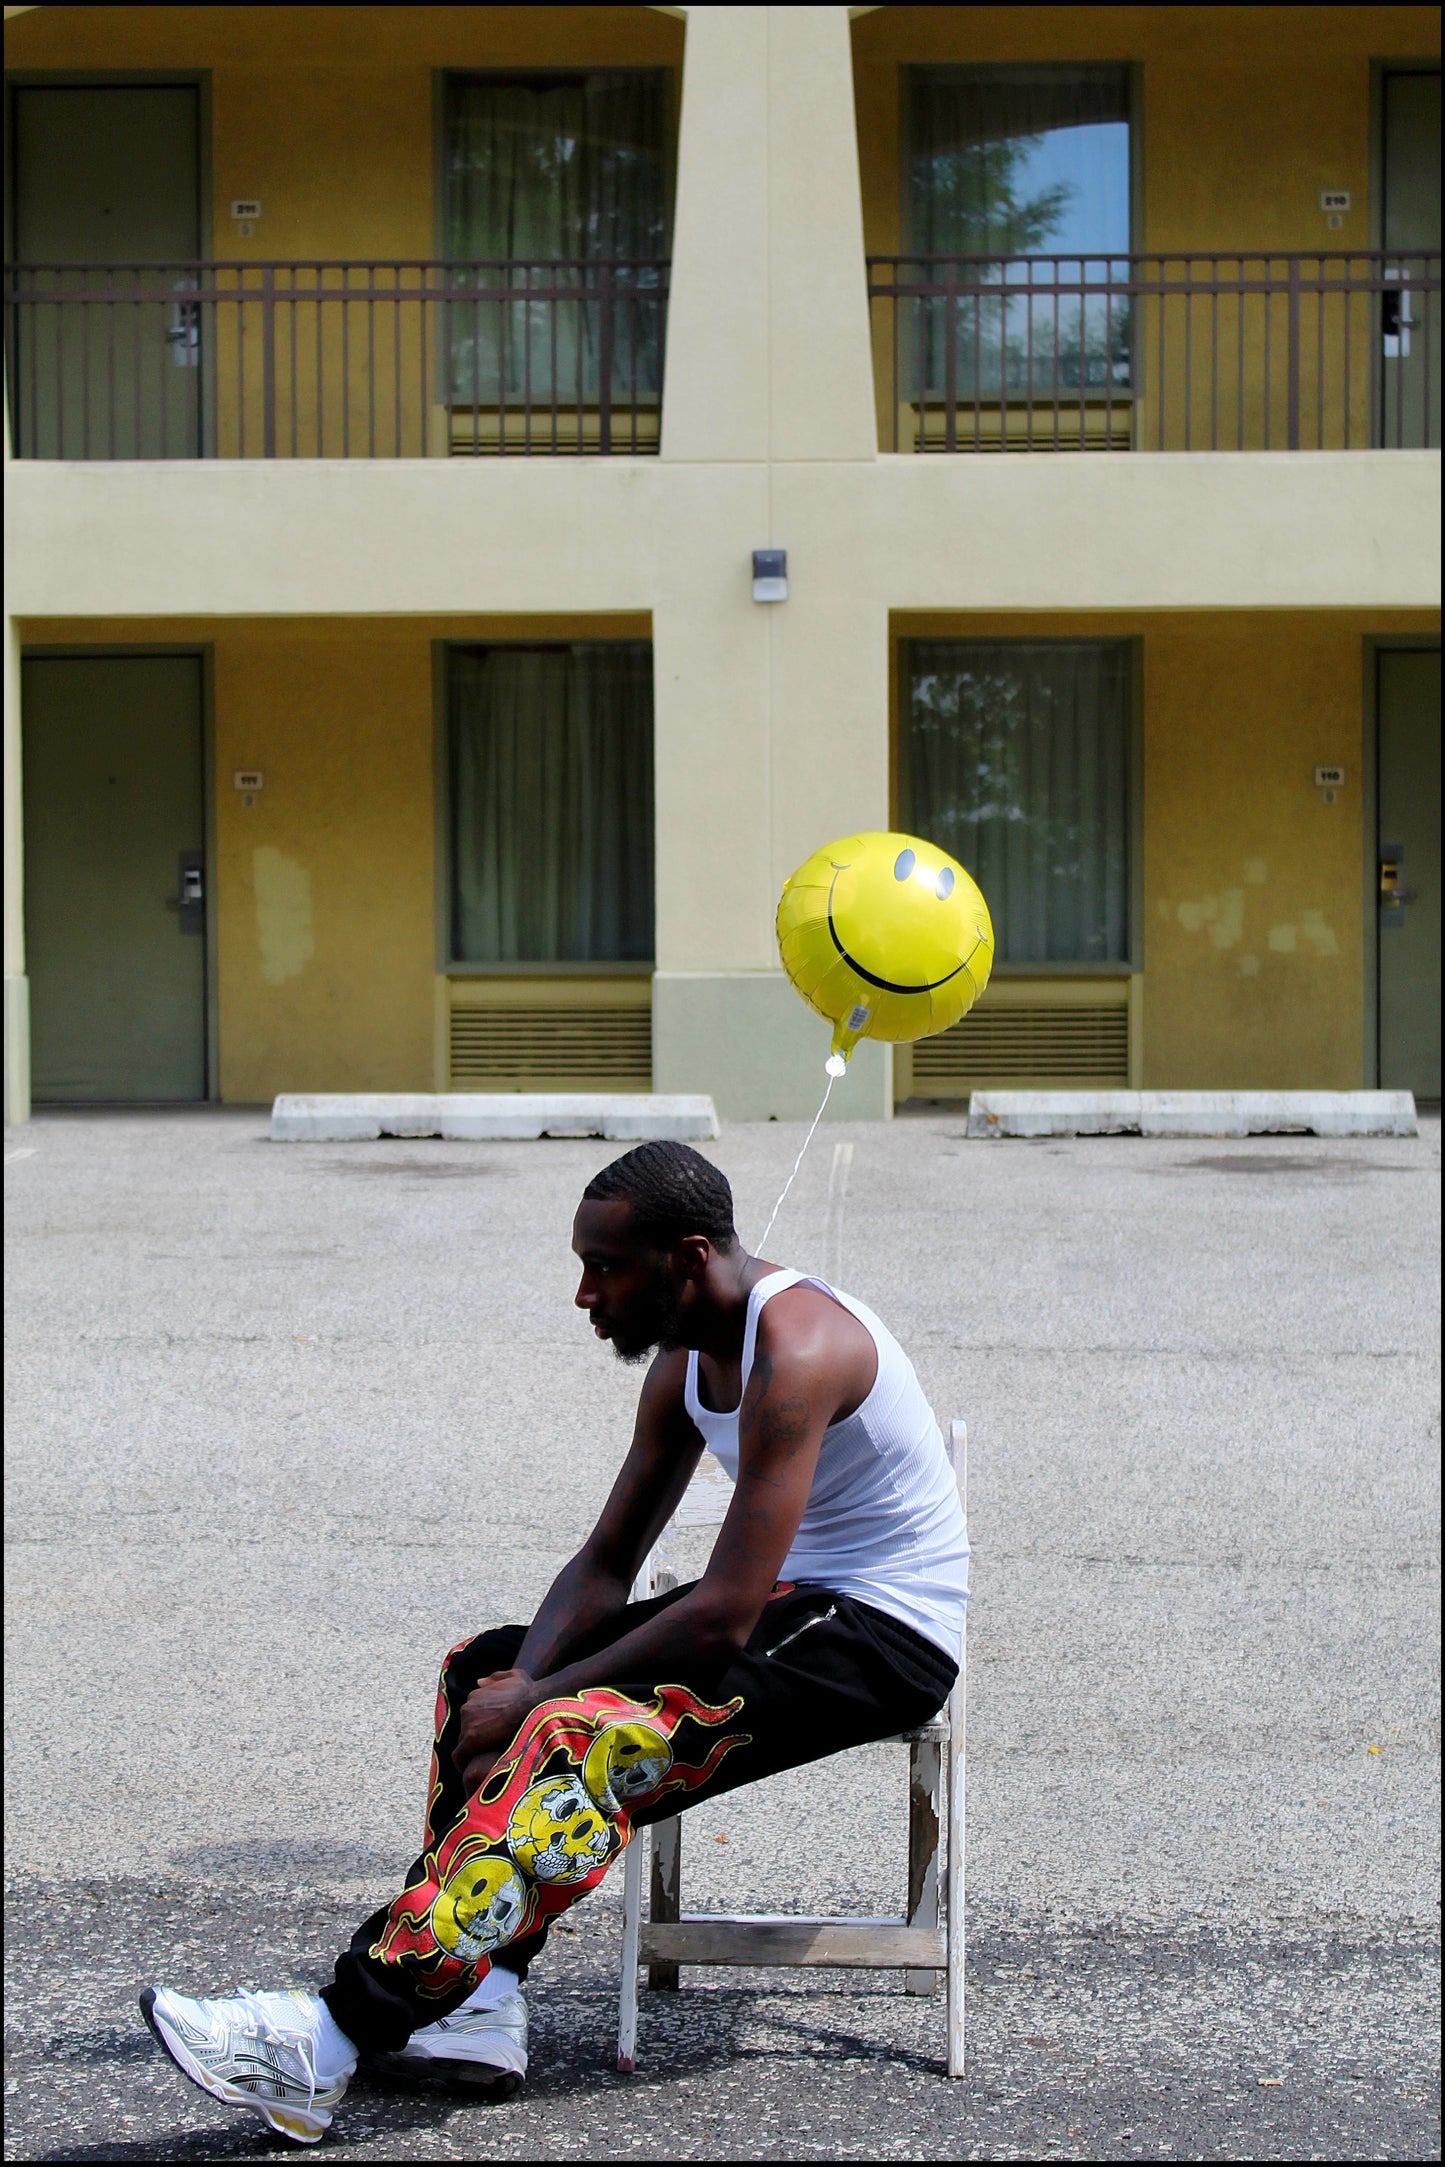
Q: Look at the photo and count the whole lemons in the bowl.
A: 0